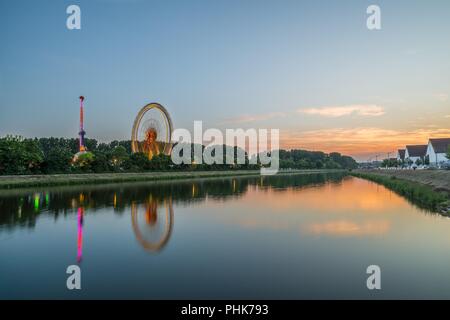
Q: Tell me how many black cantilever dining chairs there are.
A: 0